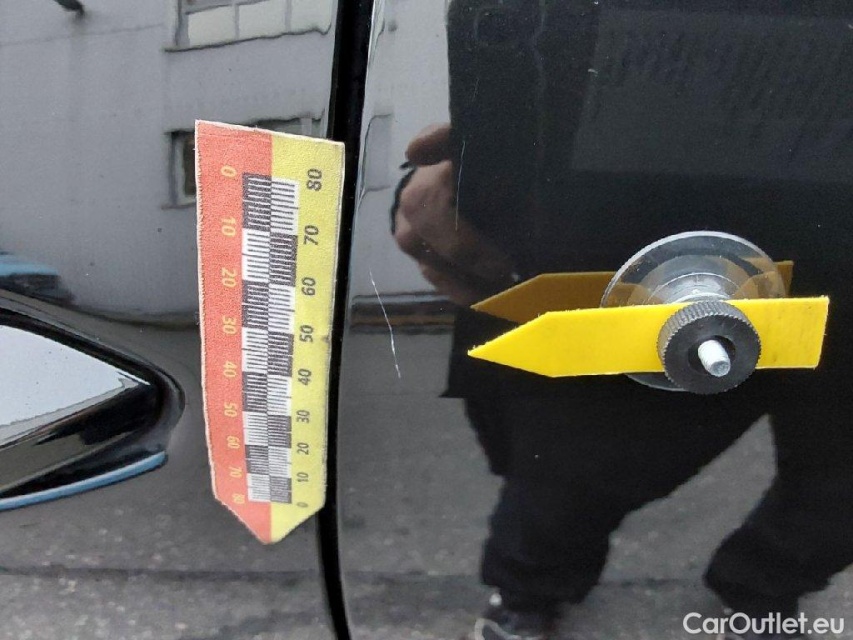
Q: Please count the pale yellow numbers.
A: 9